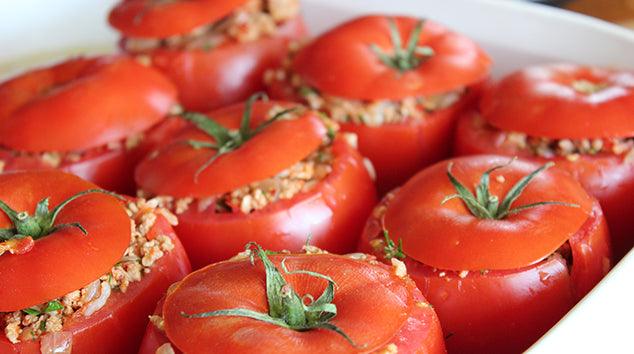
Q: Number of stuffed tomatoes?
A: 8